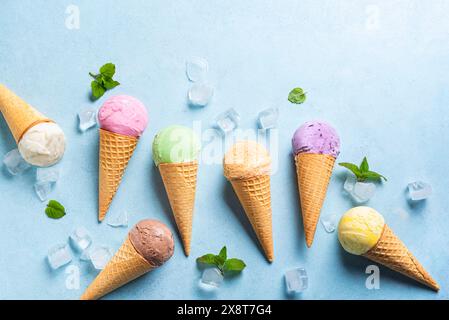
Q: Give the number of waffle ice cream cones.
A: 7